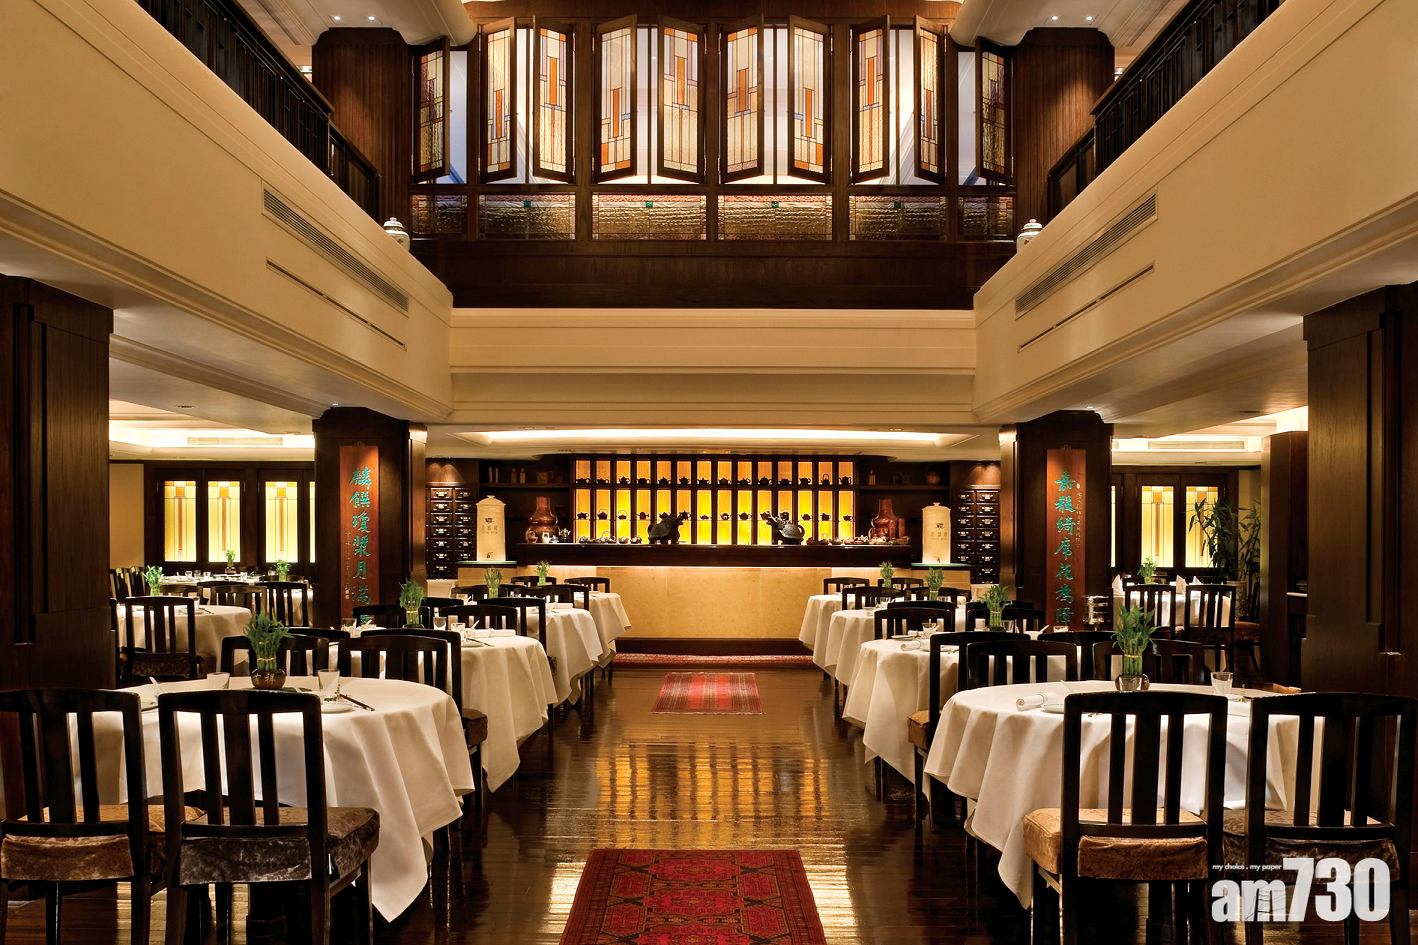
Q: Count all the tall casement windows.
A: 10